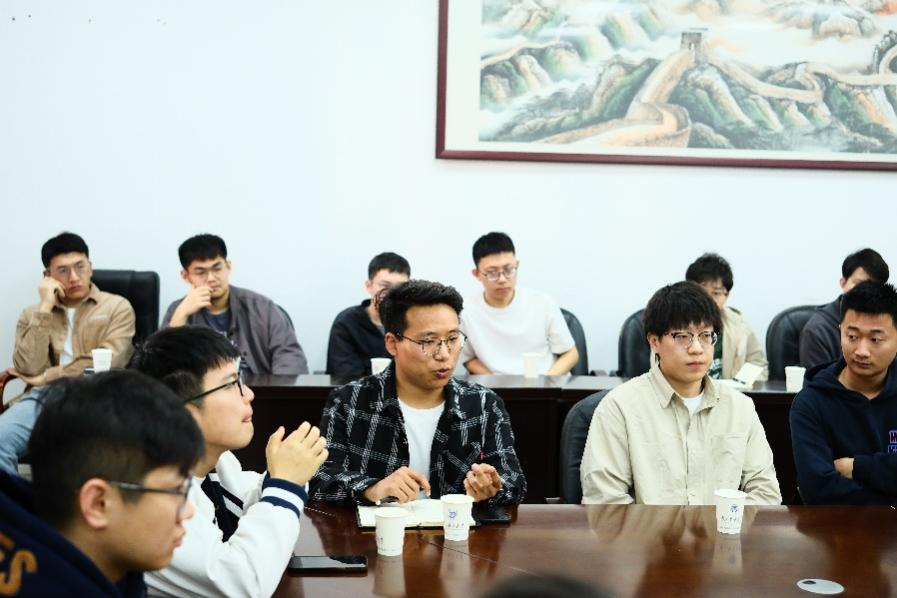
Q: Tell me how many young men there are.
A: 11